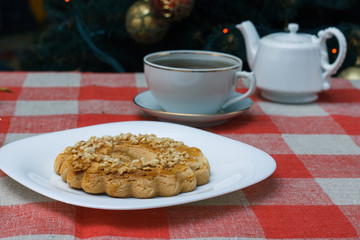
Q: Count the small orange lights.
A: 3